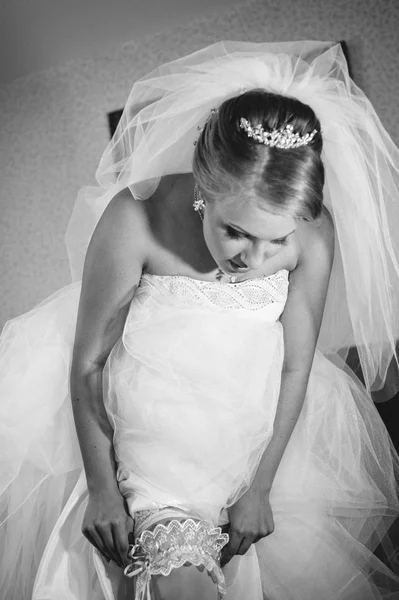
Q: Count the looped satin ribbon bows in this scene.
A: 1